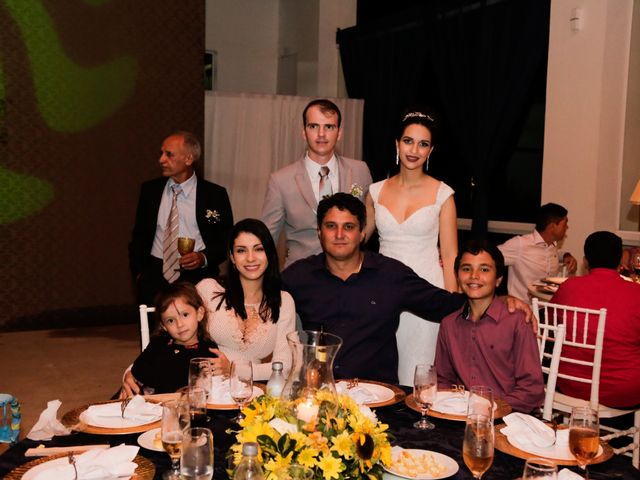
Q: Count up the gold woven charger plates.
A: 6